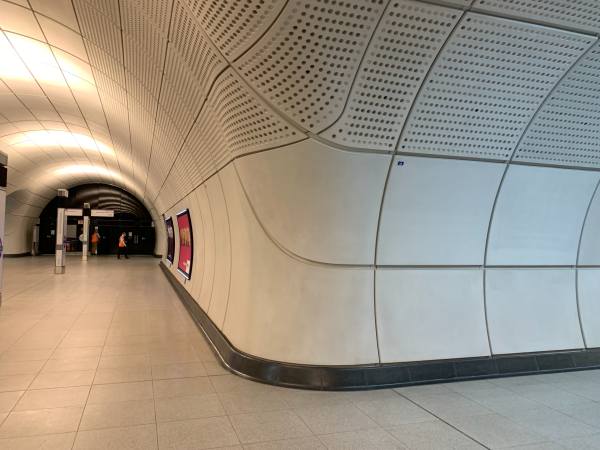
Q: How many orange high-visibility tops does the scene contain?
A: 2